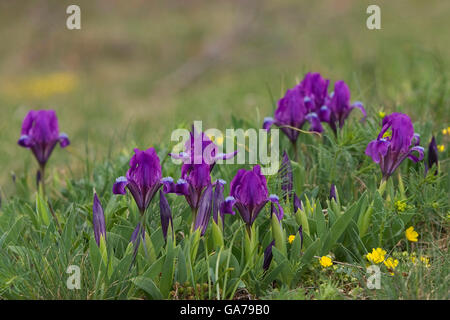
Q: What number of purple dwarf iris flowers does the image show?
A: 9